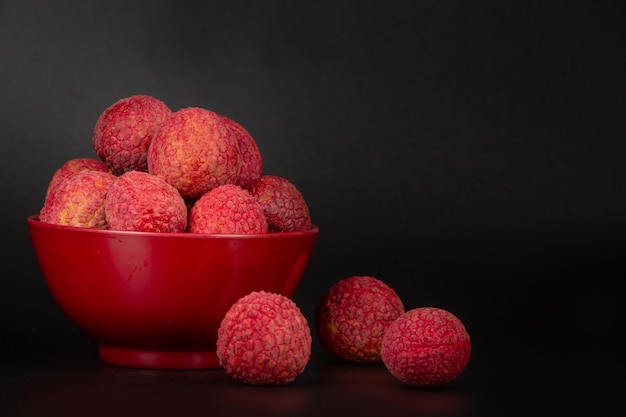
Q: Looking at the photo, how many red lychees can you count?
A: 11